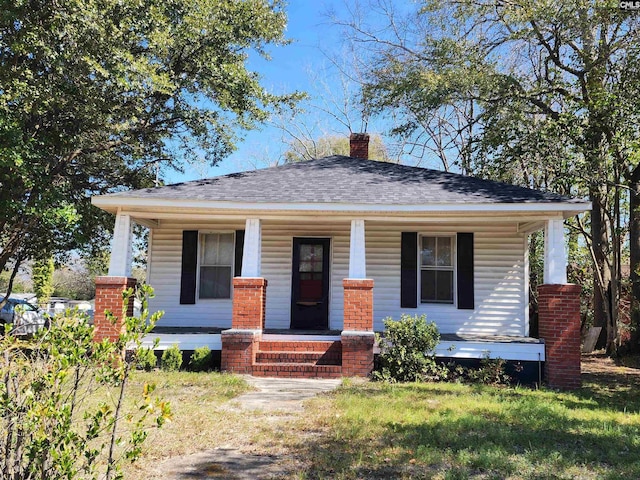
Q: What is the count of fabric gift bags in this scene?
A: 0